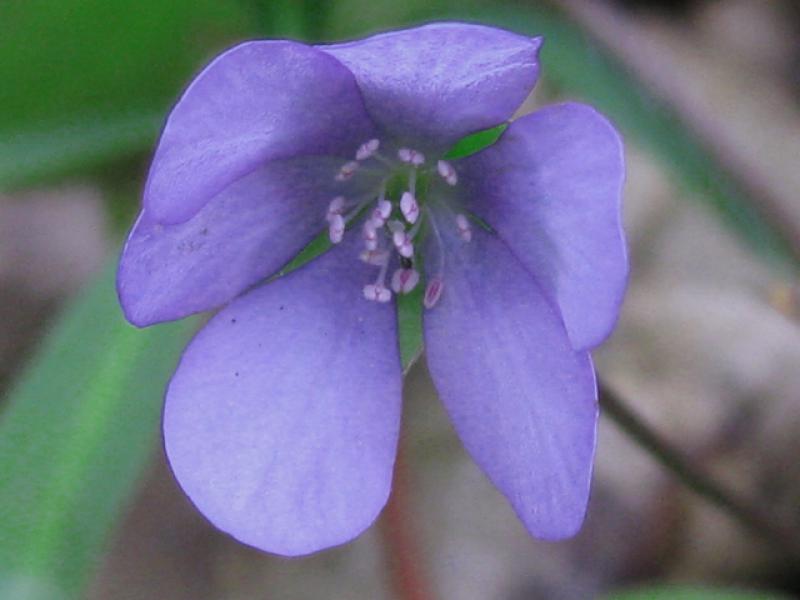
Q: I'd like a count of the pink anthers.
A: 15